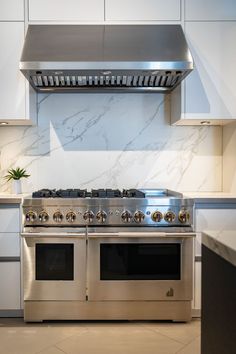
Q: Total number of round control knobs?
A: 11